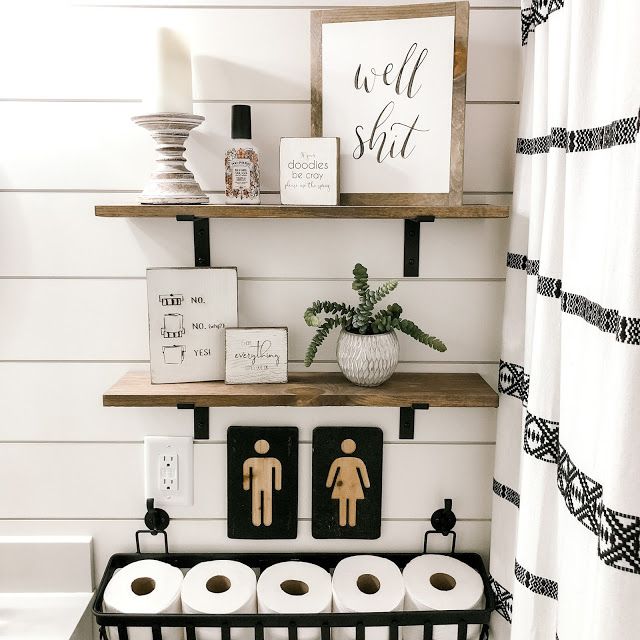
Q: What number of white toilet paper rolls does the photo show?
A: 5